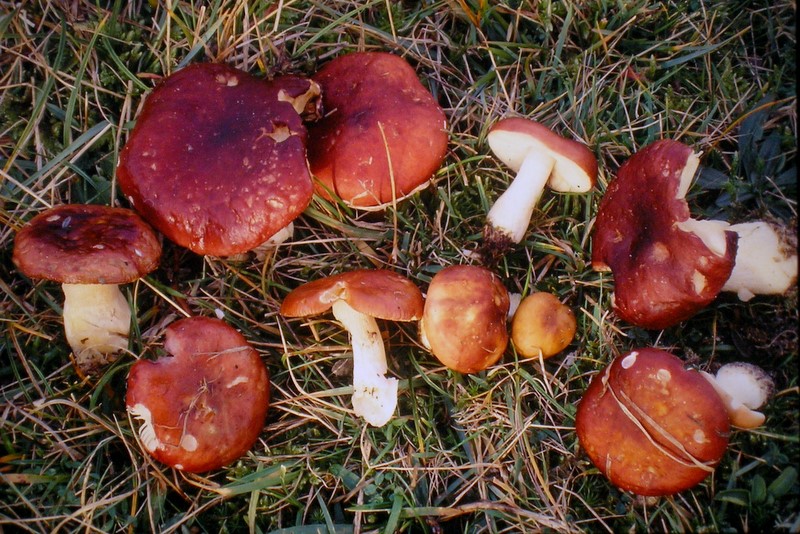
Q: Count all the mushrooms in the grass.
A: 10